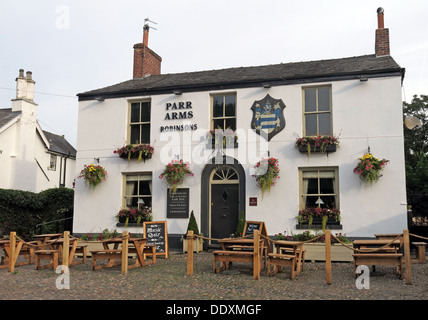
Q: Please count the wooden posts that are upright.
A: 7